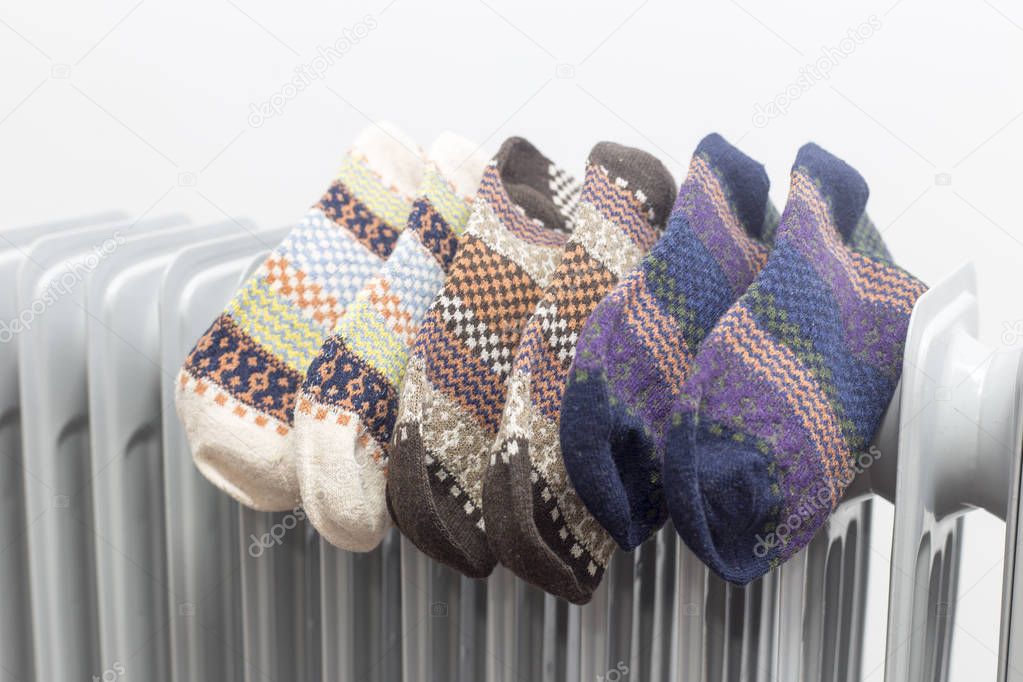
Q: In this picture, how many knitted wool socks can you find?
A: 6